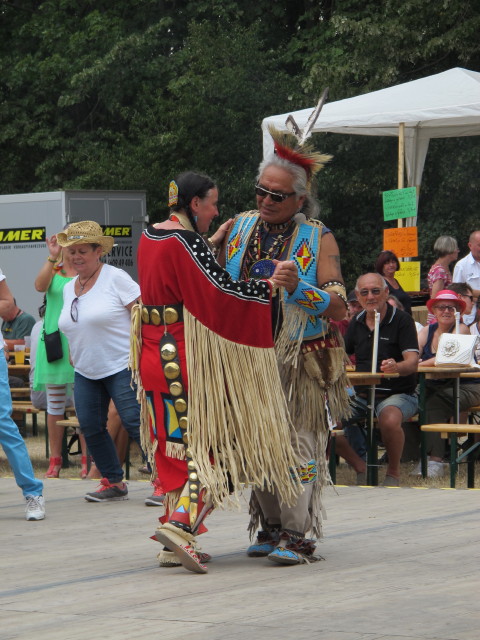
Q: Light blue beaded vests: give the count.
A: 1